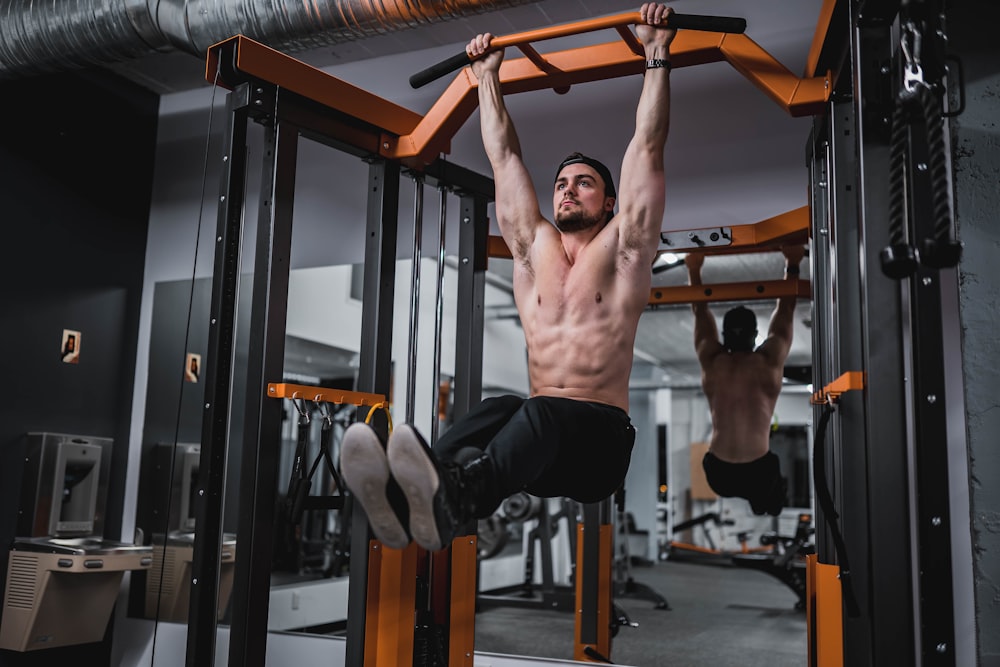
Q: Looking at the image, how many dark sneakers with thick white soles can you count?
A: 2